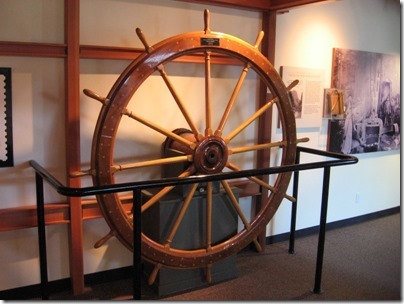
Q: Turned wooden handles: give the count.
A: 12